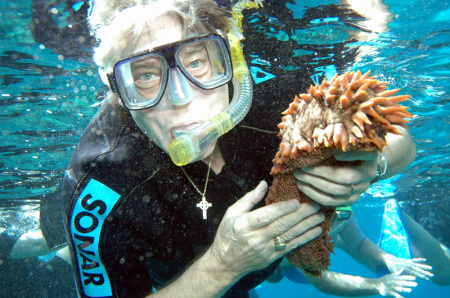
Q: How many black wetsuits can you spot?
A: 1